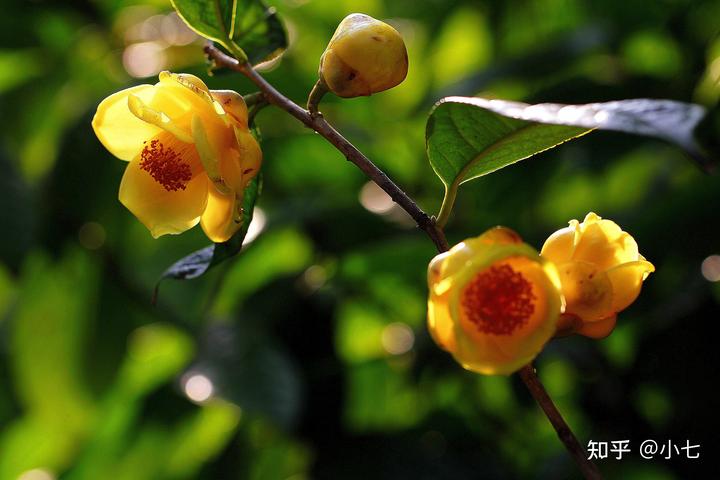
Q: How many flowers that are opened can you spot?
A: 3